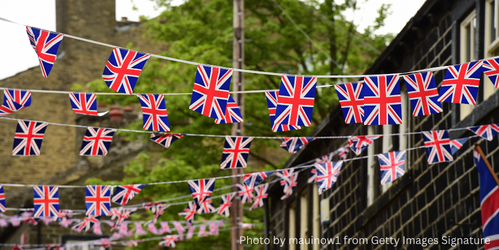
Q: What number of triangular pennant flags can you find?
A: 0